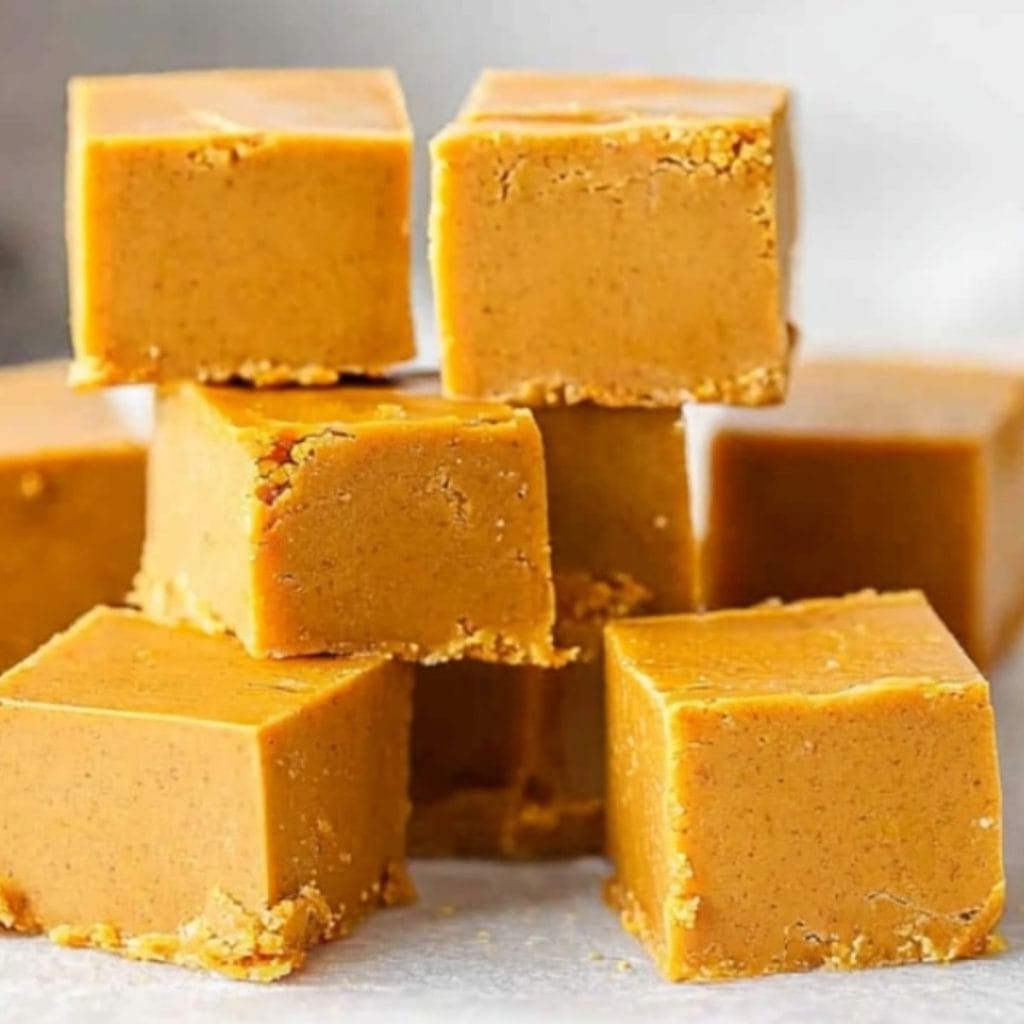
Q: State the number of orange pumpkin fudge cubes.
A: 9